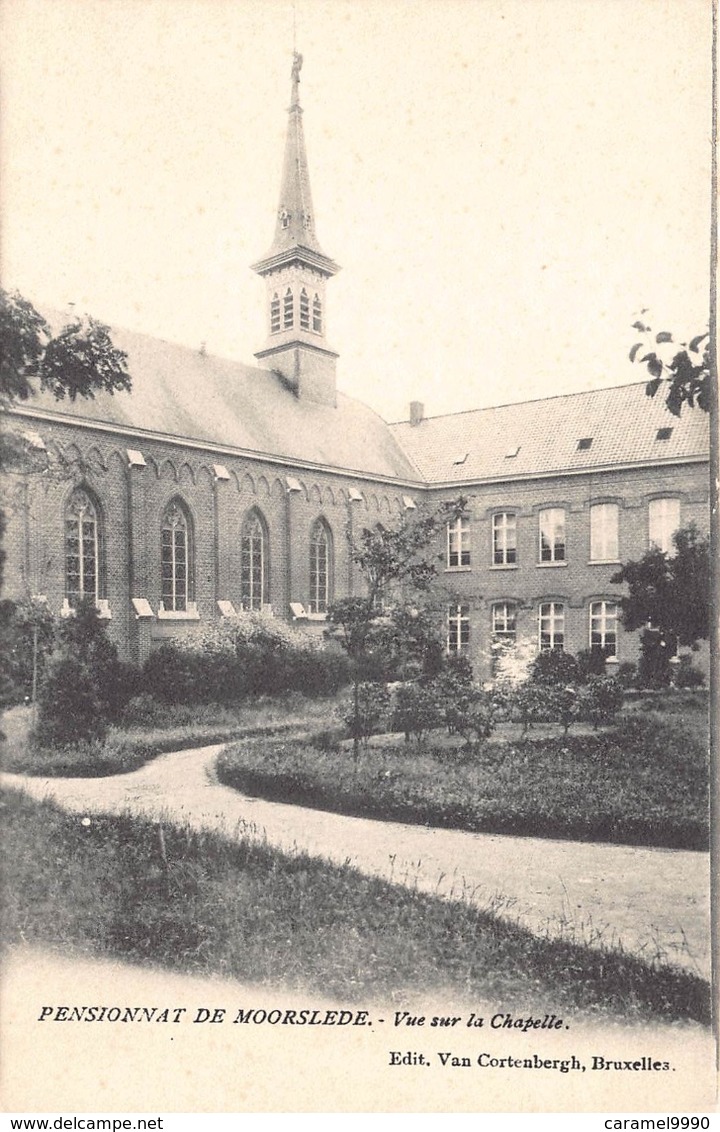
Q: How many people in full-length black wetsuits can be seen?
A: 0